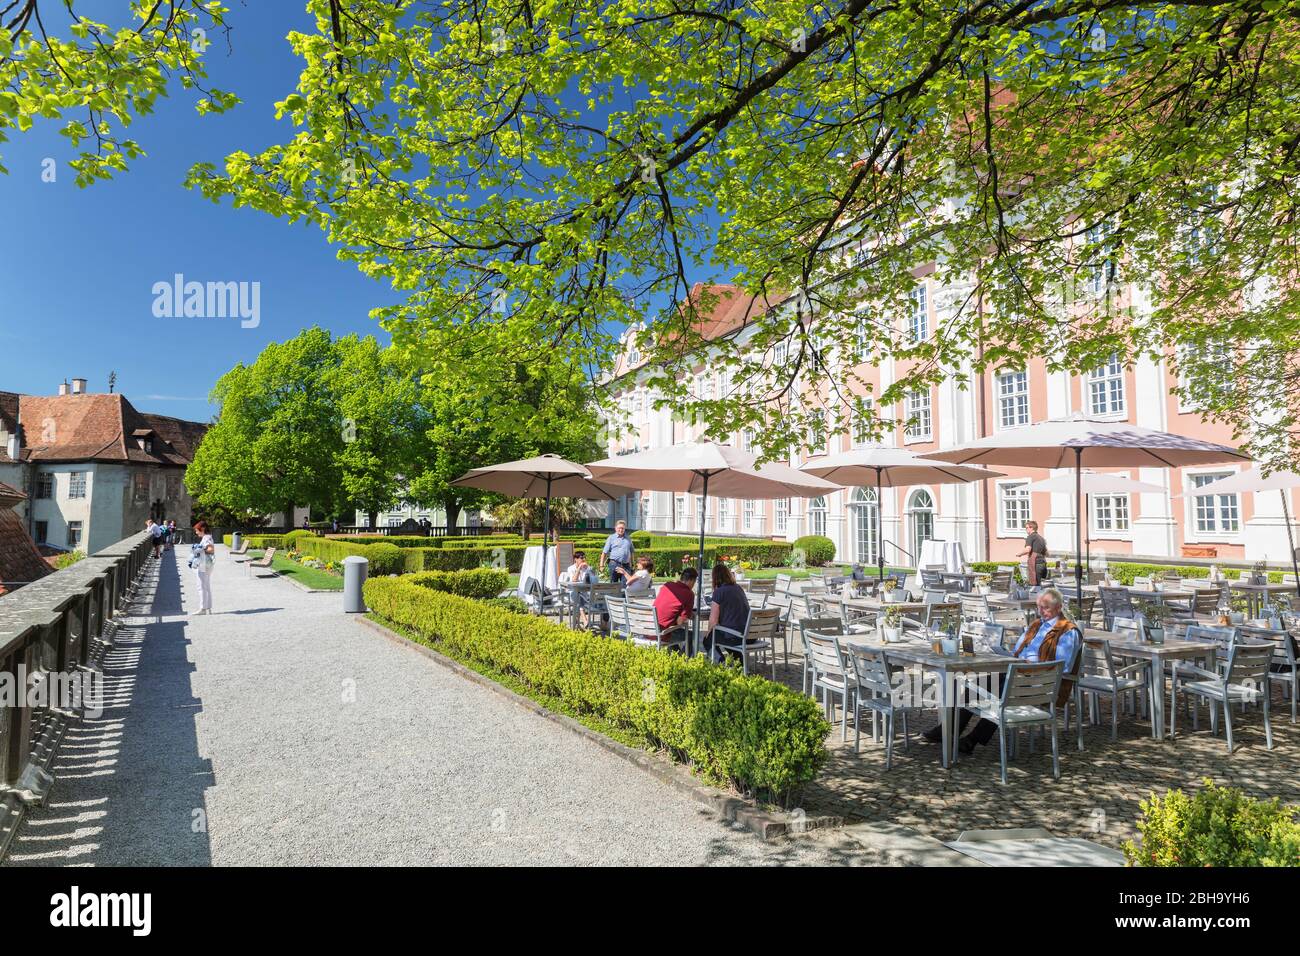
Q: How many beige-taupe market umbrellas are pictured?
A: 6